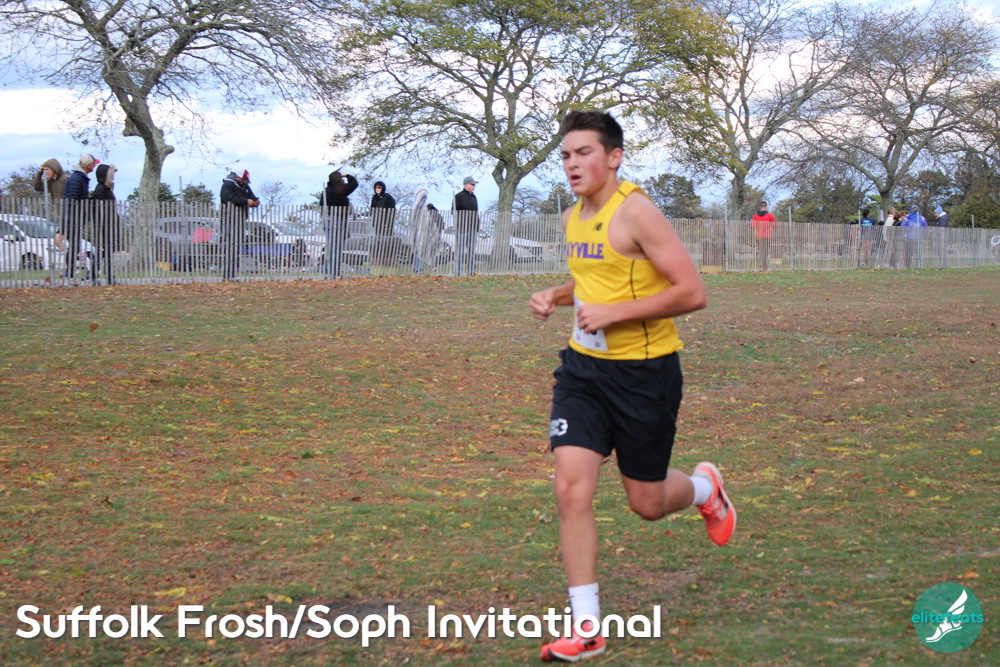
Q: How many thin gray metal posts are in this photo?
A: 10